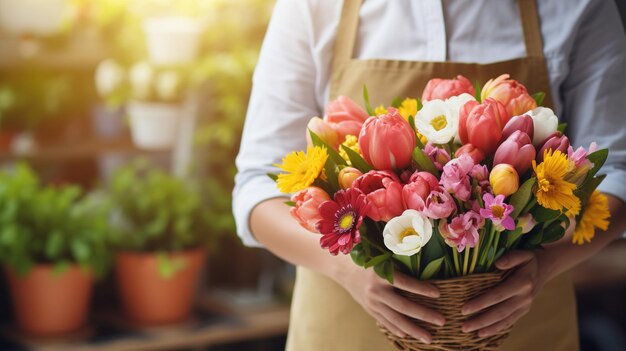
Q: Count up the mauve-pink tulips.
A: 3